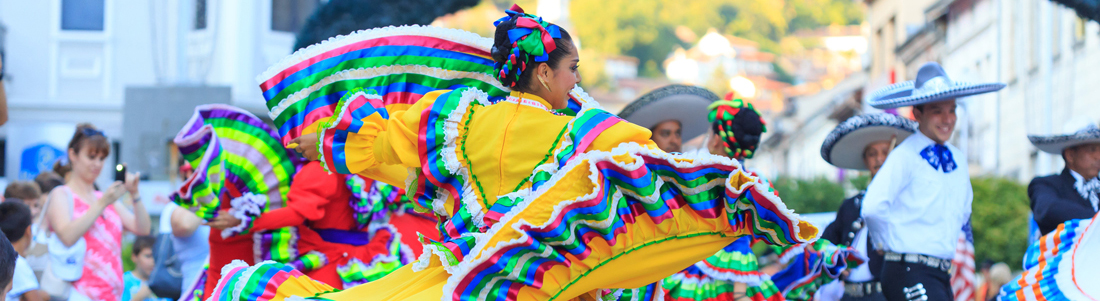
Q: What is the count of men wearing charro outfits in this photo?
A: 4